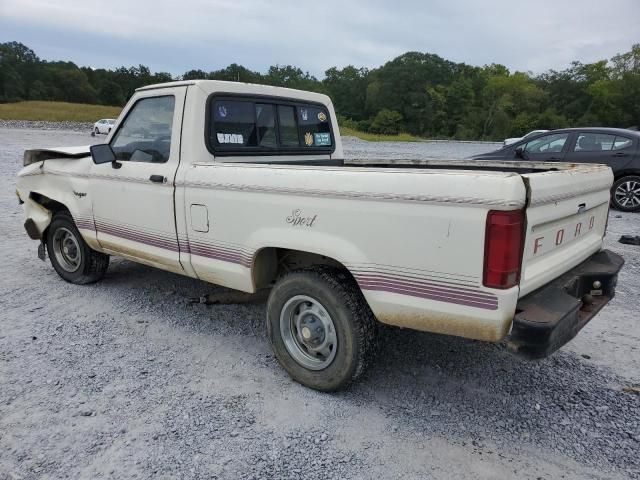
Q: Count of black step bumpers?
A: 1